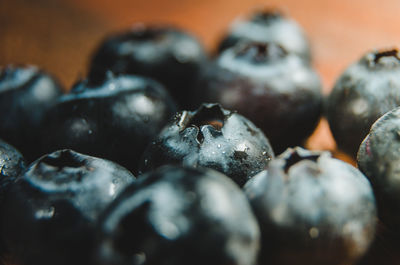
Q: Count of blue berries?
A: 12